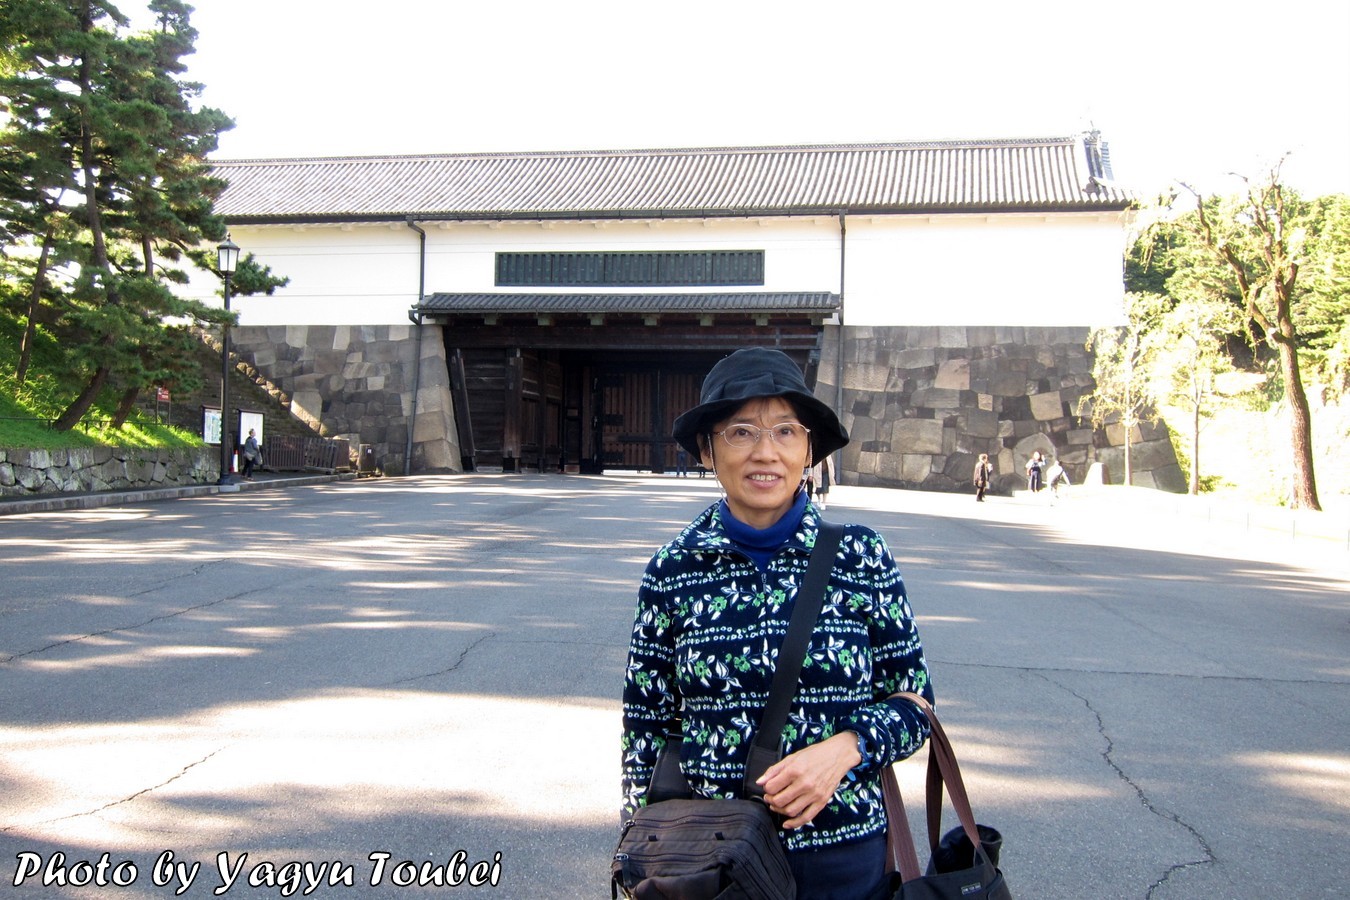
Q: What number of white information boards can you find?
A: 2